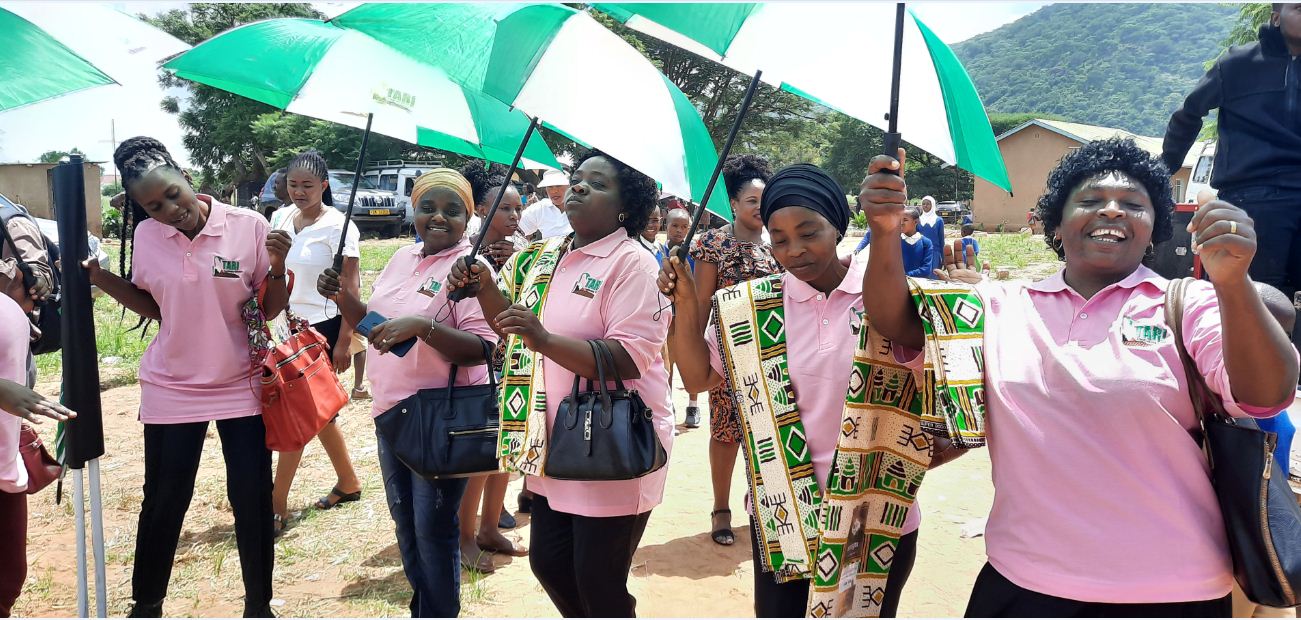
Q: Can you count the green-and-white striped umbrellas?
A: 4